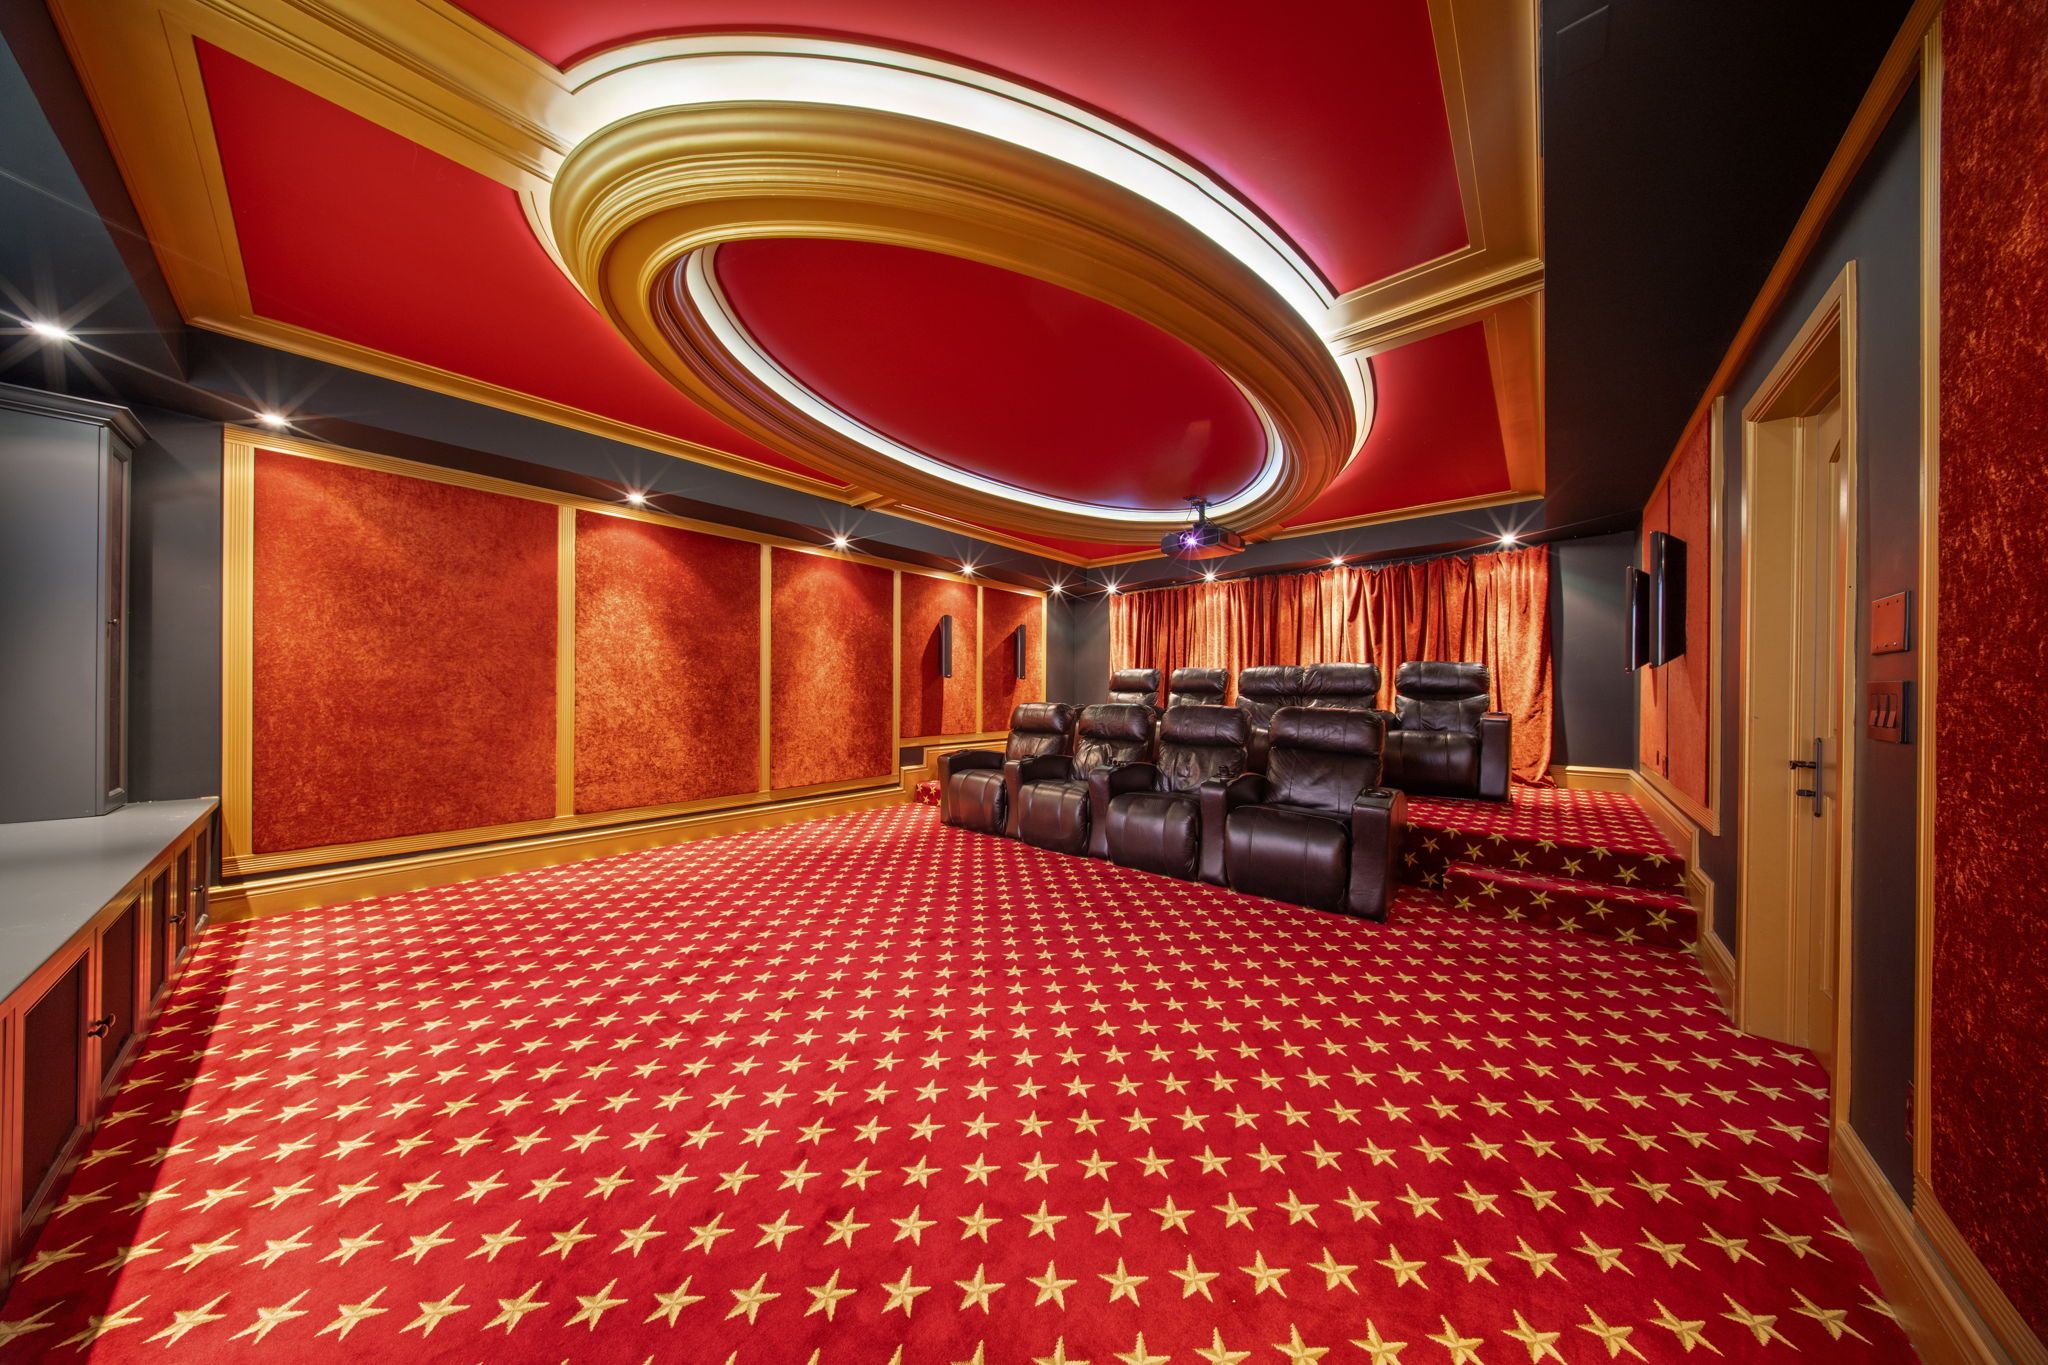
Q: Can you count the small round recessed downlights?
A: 10